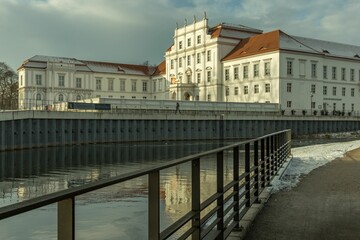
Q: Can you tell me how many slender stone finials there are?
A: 4